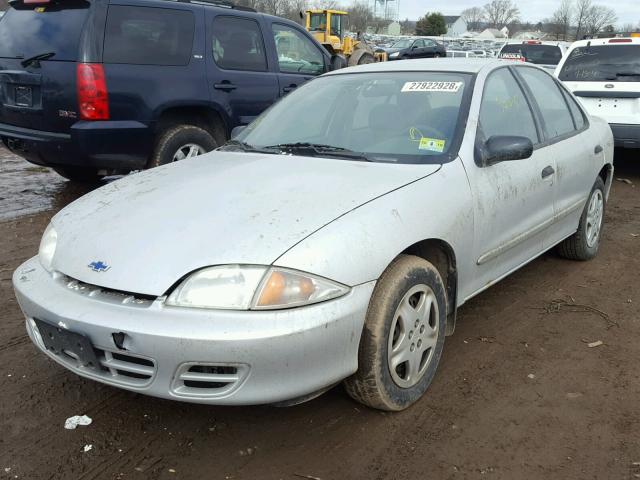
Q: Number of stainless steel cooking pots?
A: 0